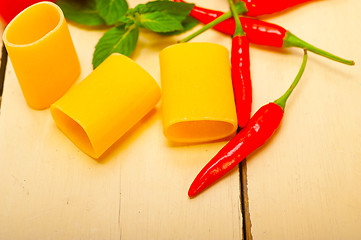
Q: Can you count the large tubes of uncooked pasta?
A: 3